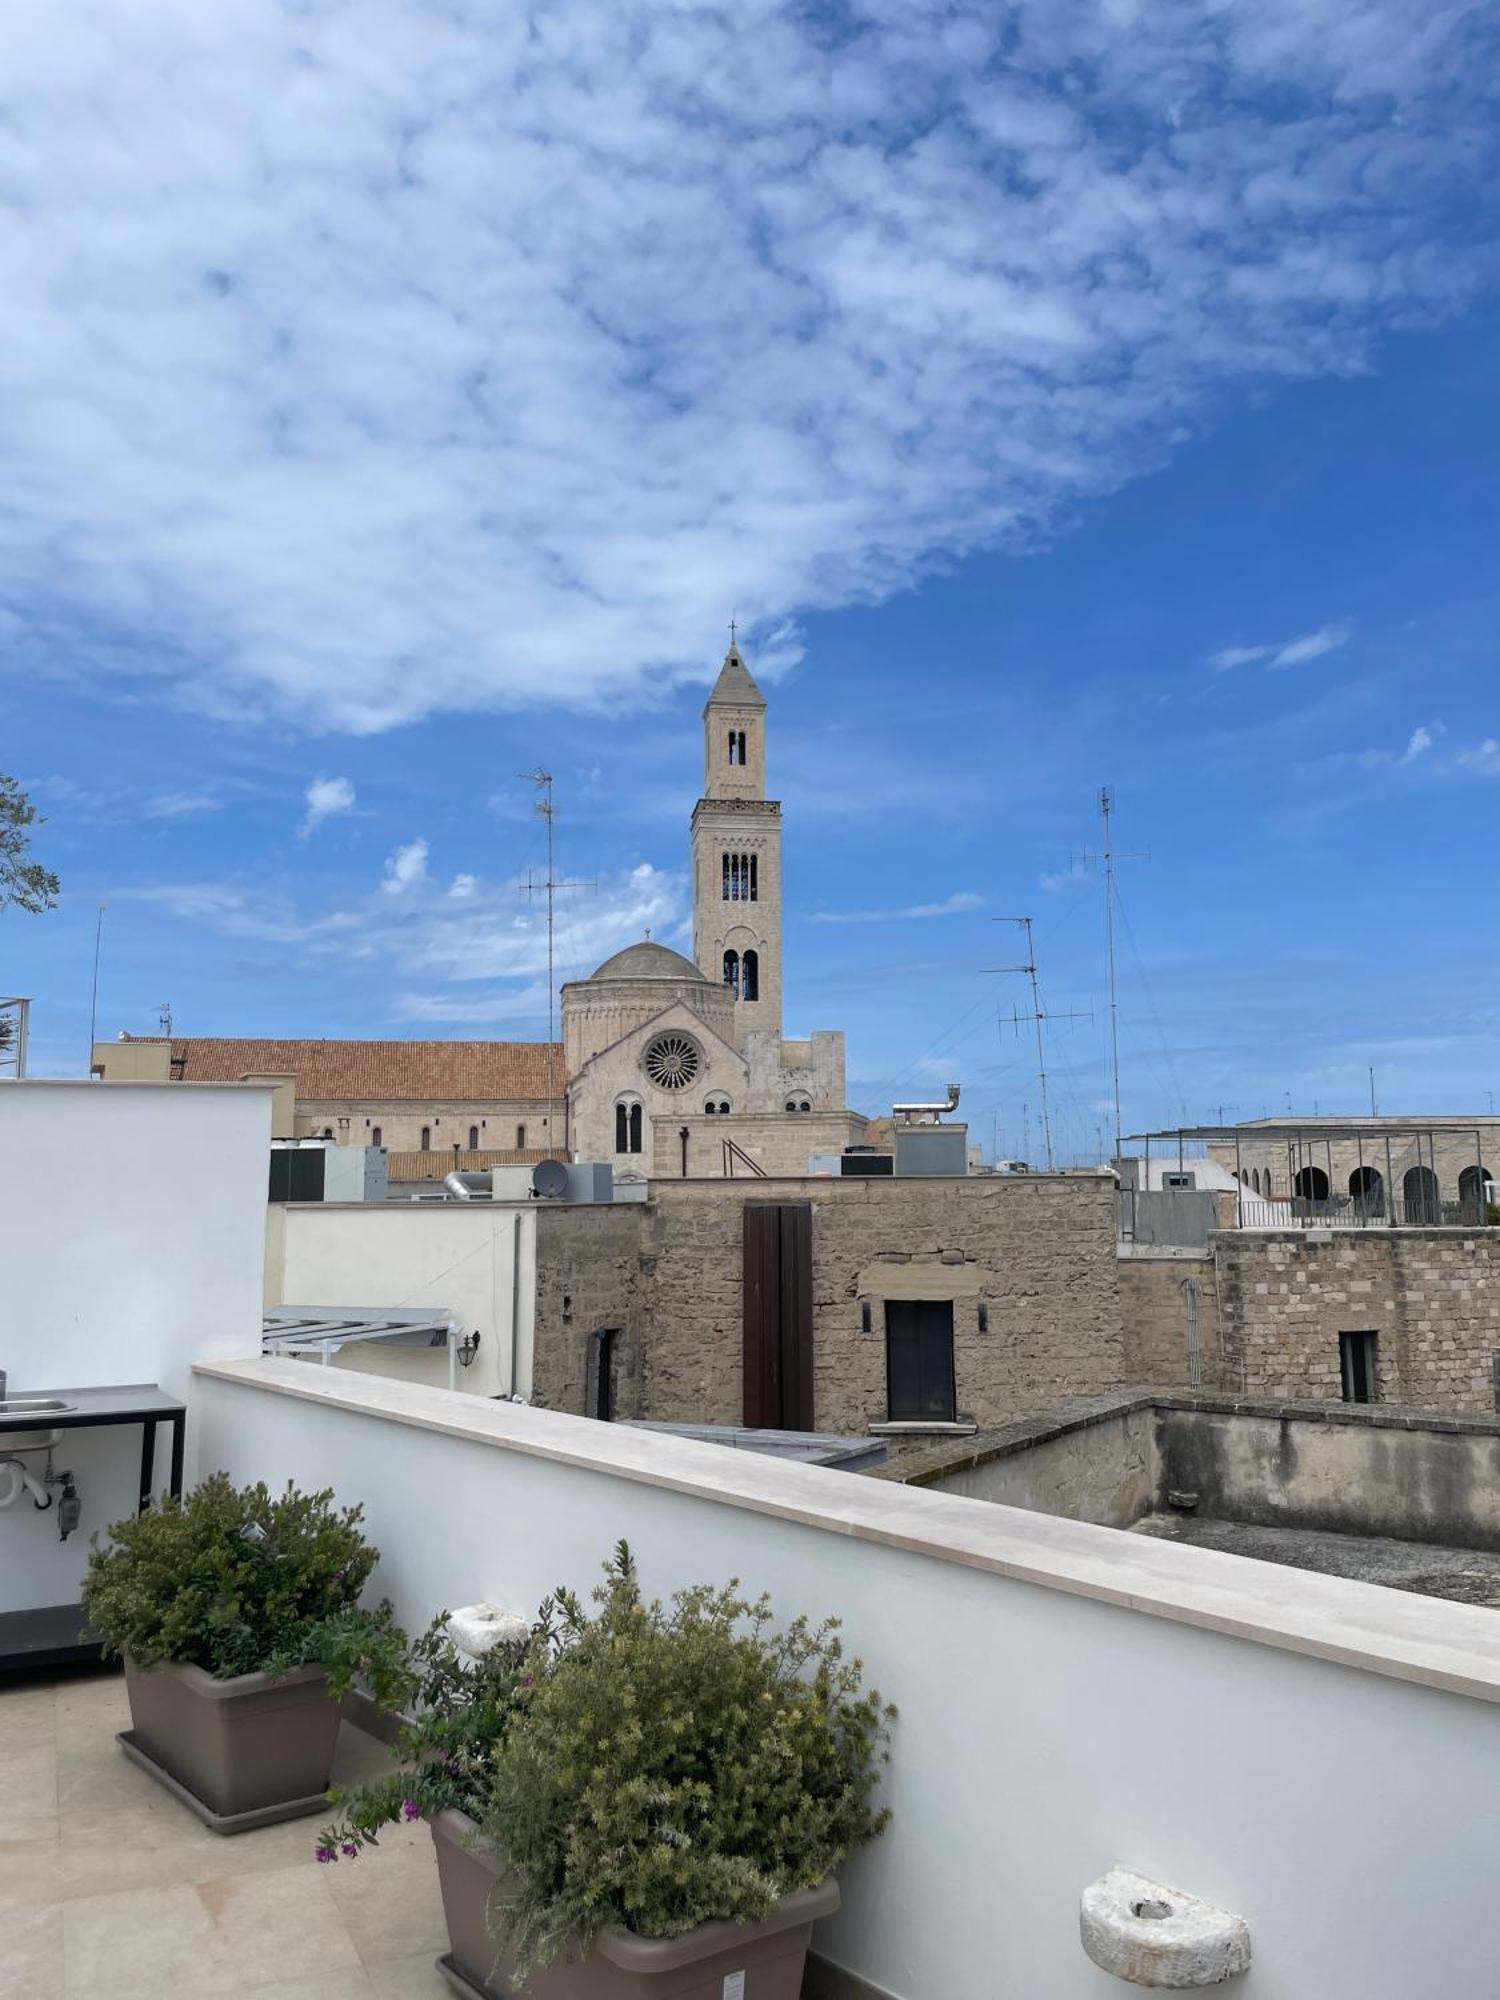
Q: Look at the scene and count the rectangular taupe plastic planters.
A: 2